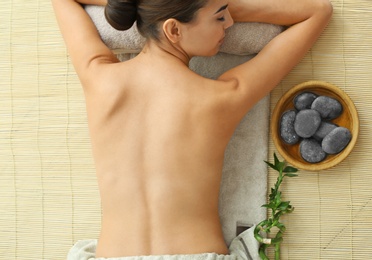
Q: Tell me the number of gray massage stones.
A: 7